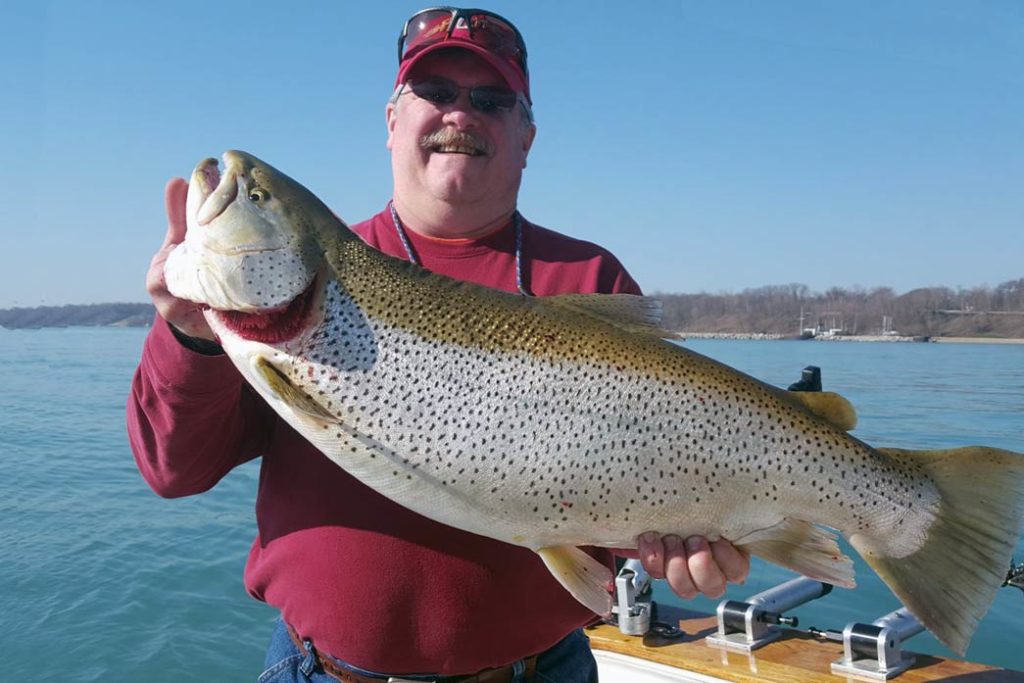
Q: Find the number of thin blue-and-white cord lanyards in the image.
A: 1